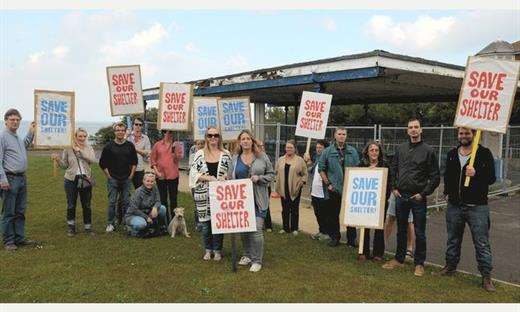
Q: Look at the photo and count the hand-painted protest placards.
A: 9